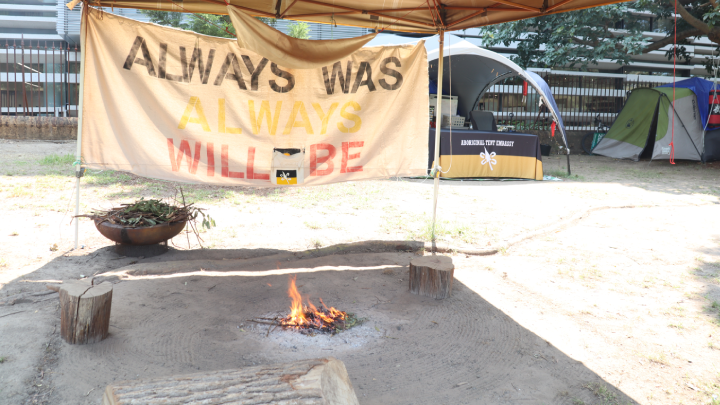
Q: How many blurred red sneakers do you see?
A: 0